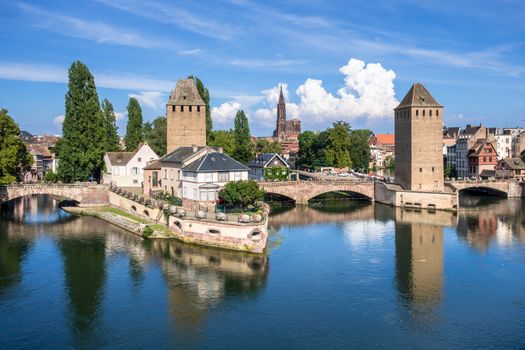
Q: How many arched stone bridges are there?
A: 3